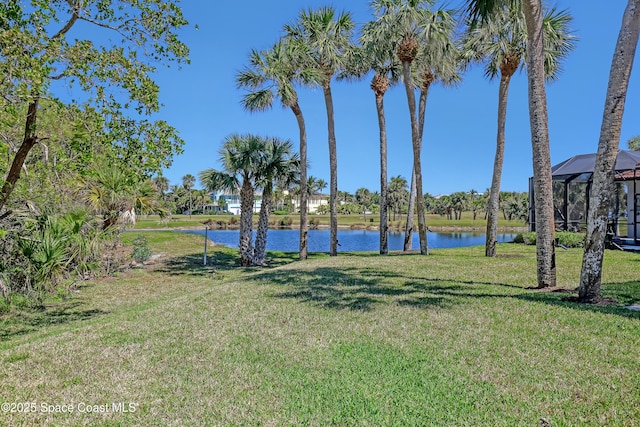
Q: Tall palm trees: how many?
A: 8